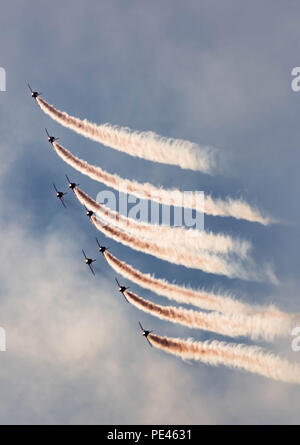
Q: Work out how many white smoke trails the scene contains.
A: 7